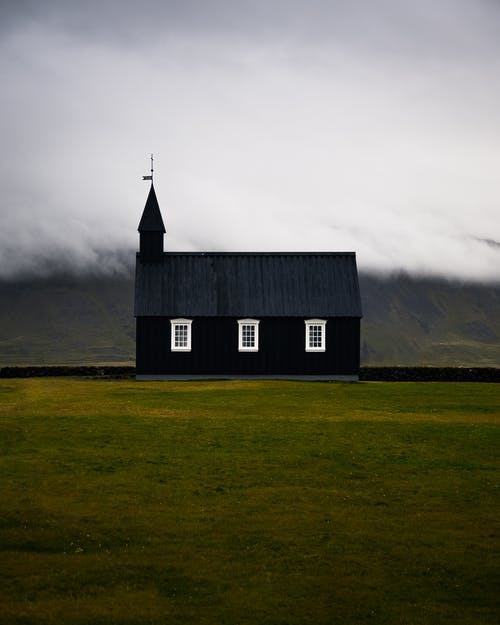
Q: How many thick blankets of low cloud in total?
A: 1